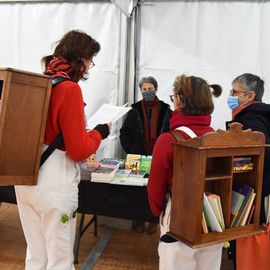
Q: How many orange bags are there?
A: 1